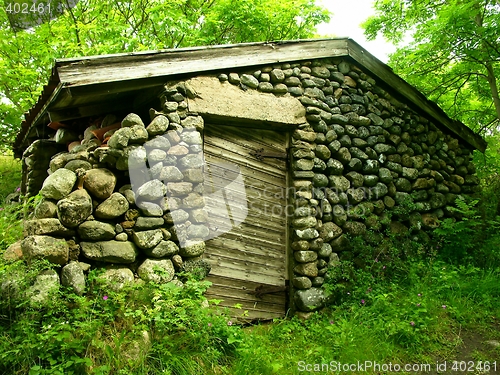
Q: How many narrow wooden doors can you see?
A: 1